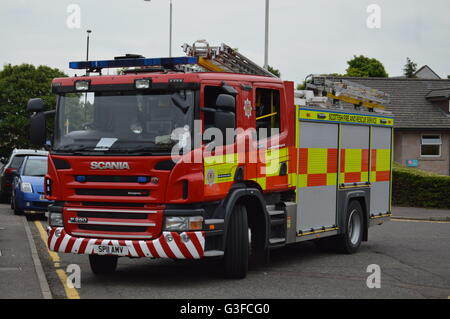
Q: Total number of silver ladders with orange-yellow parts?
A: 2